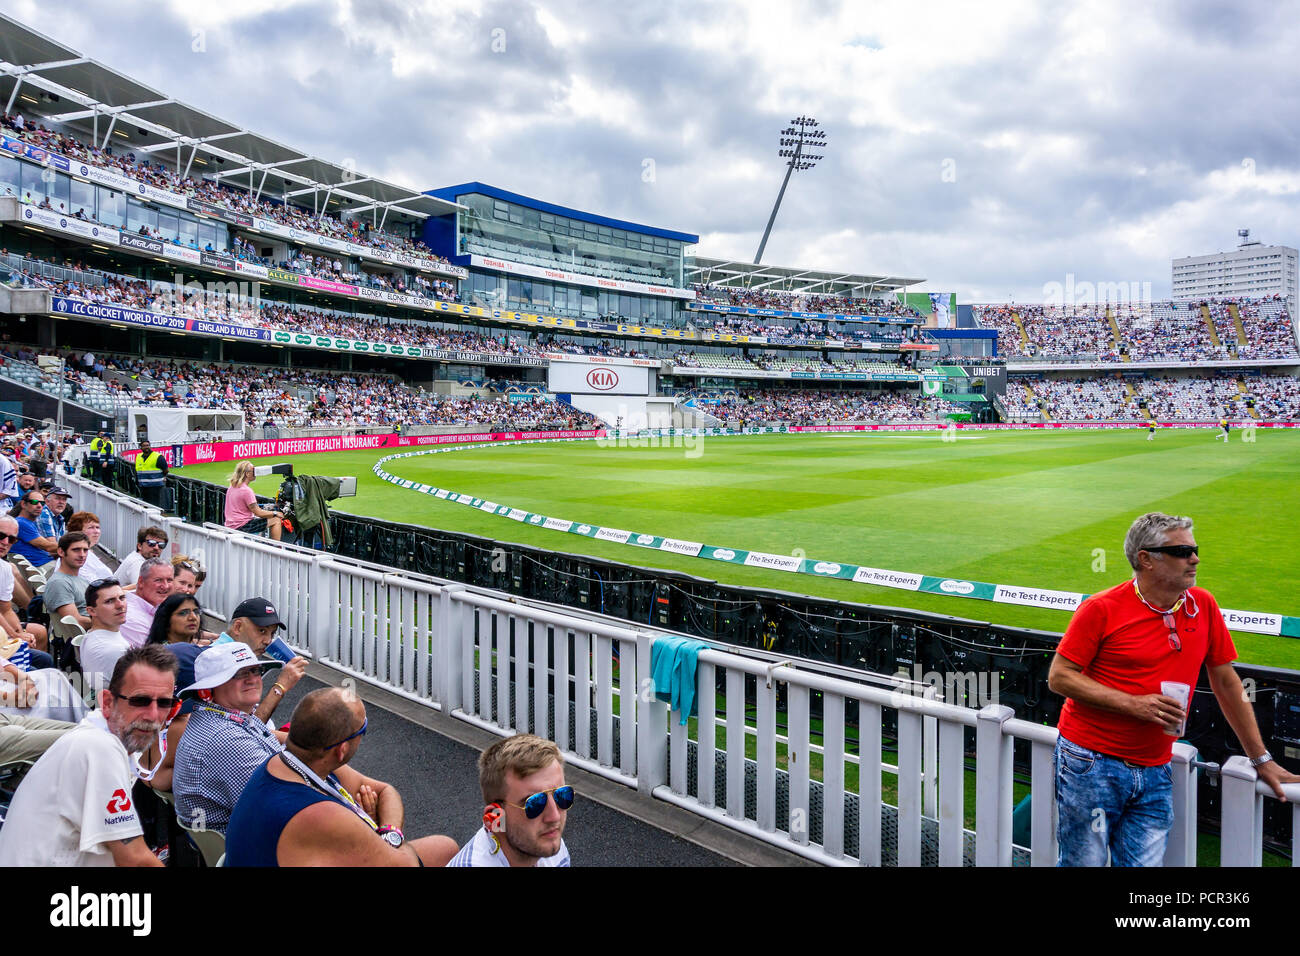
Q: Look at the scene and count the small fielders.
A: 2